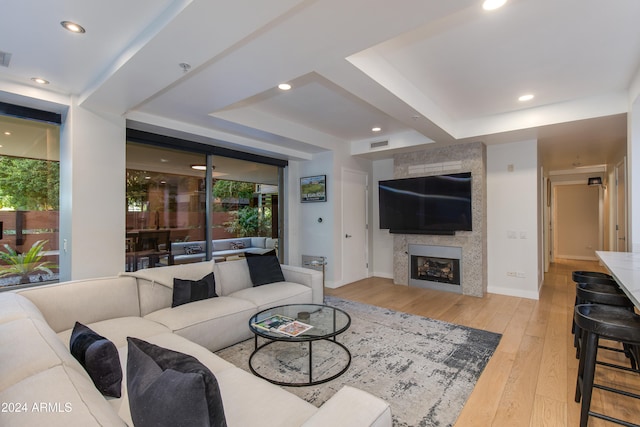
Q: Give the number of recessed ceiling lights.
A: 6